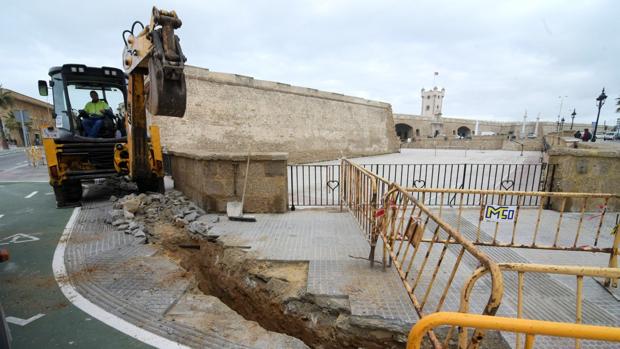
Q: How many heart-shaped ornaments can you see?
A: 3